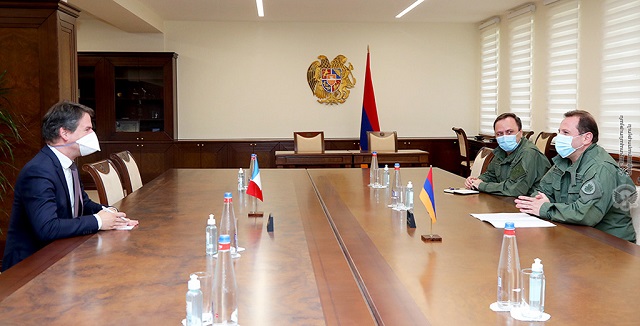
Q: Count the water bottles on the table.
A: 6